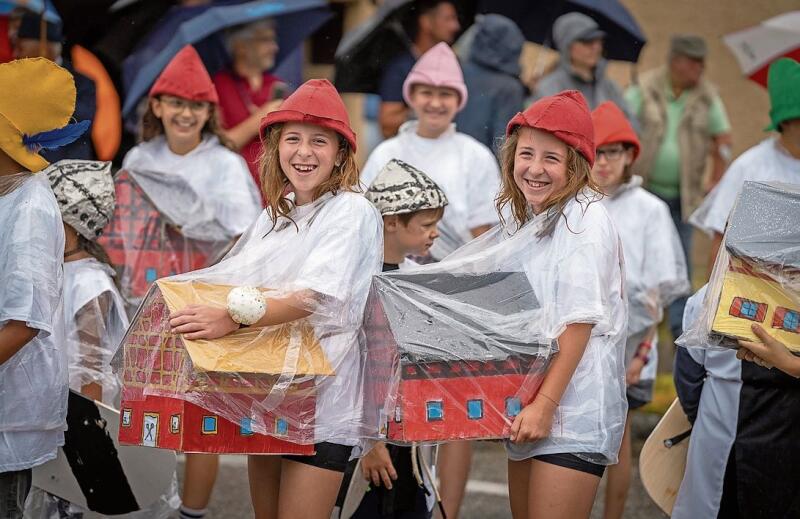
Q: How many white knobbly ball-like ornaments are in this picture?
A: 1